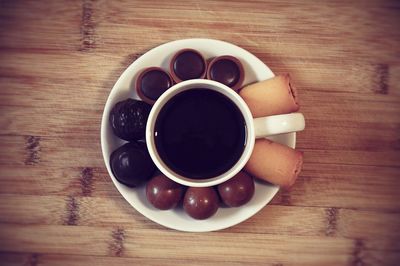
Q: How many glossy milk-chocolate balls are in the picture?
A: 3